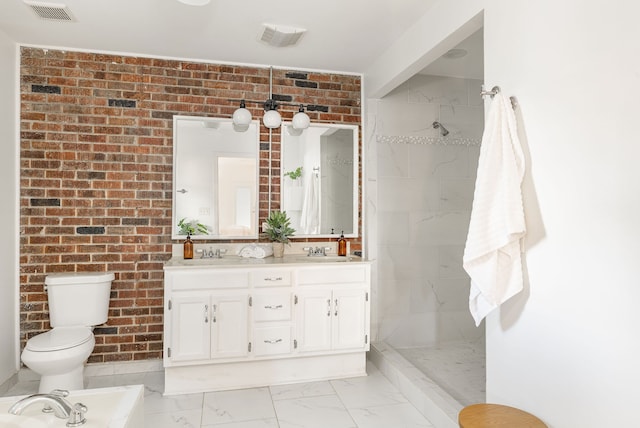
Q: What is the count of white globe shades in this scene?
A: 3